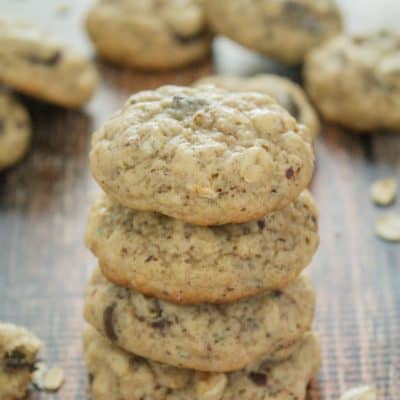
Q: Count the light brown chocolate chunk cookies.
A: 11